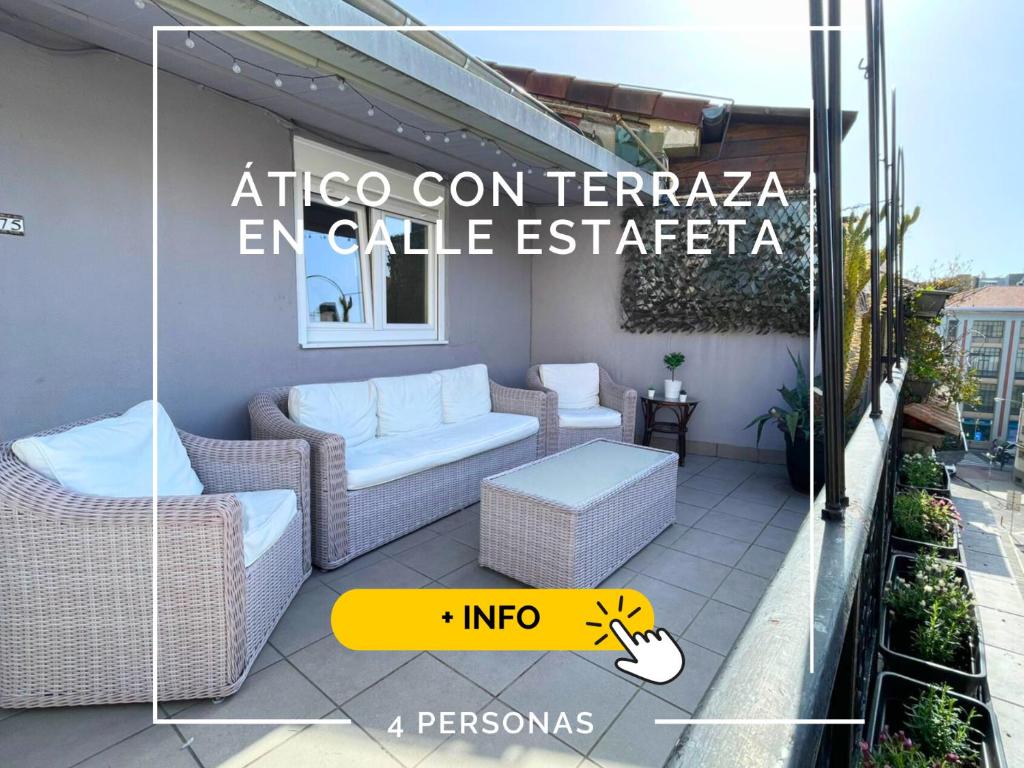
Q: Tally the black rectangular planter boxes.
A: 4